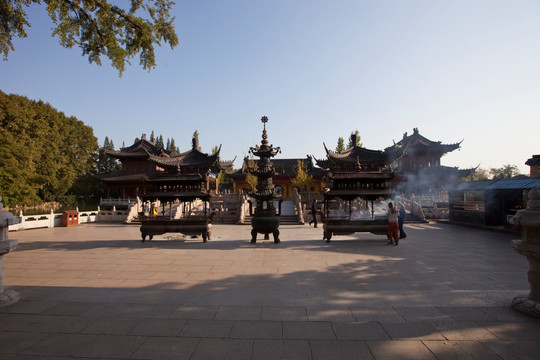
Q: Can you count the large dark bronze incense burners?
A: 3